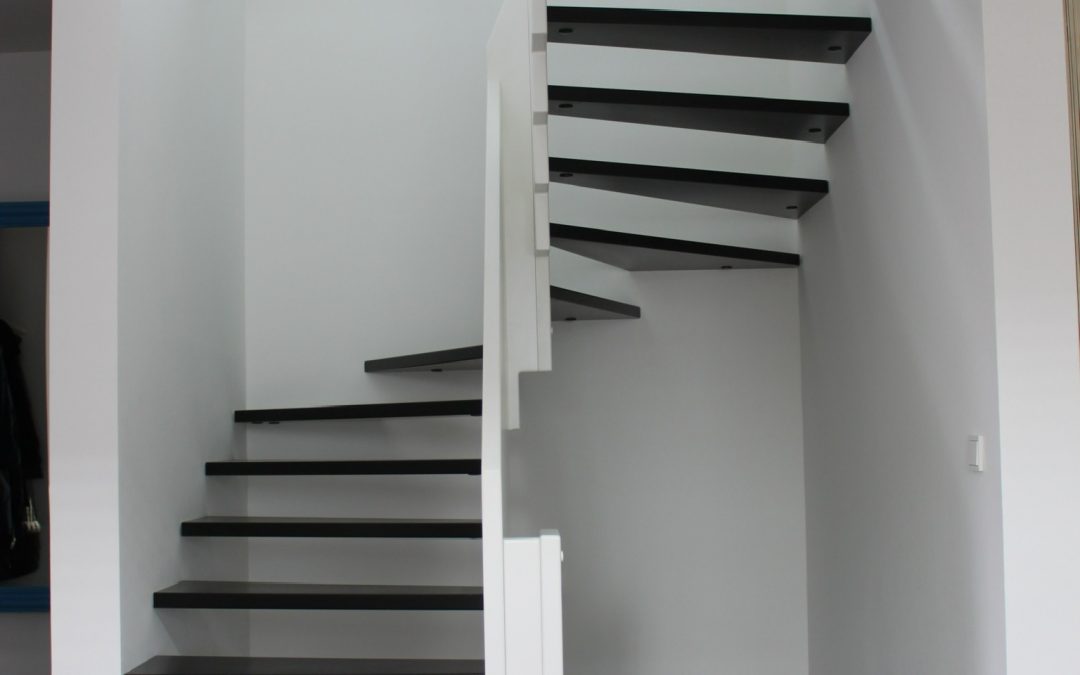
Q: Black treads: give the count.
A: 11